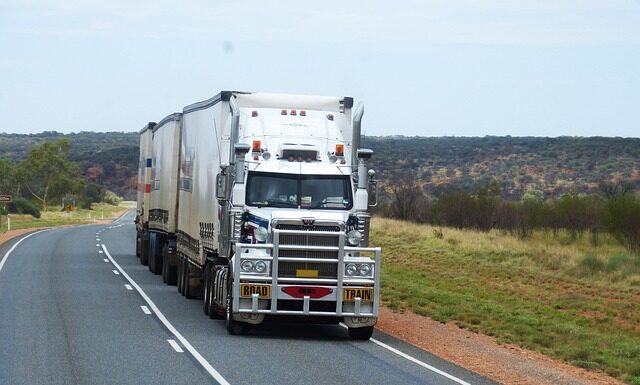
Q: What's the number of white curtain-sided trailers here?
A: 3